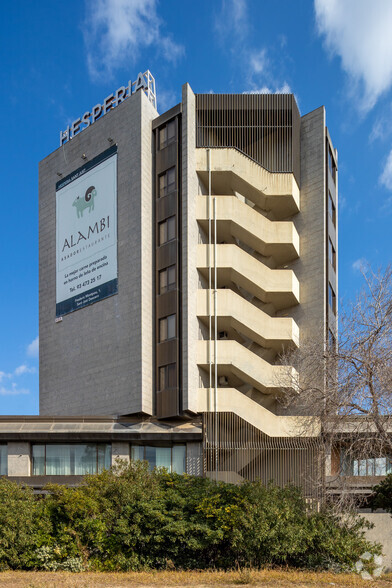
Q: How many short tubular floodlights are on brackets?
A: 3